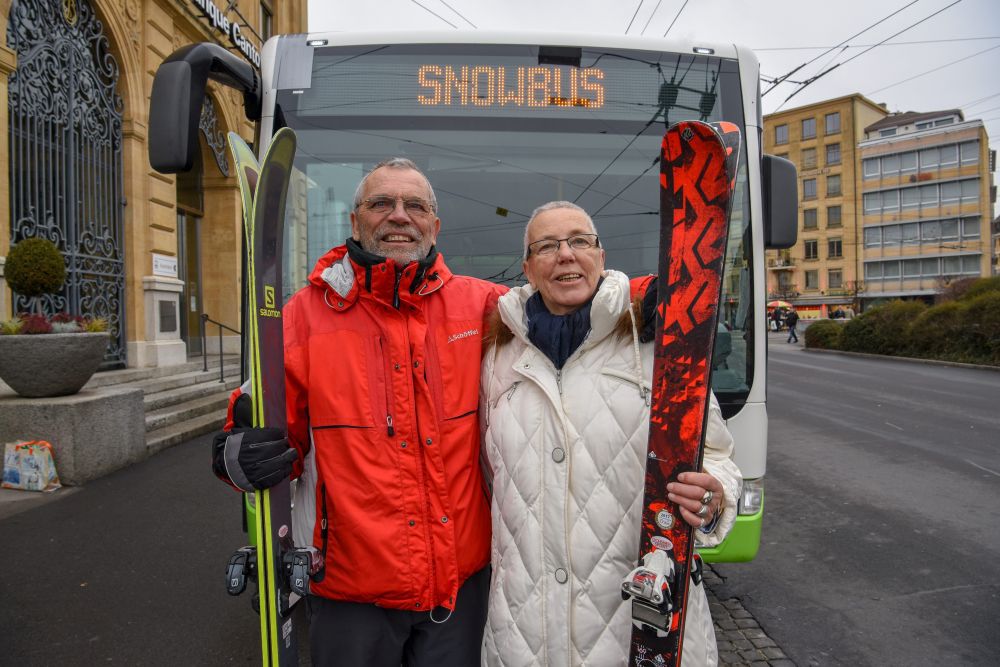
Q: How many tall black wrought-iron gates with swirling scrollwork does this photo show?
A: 1